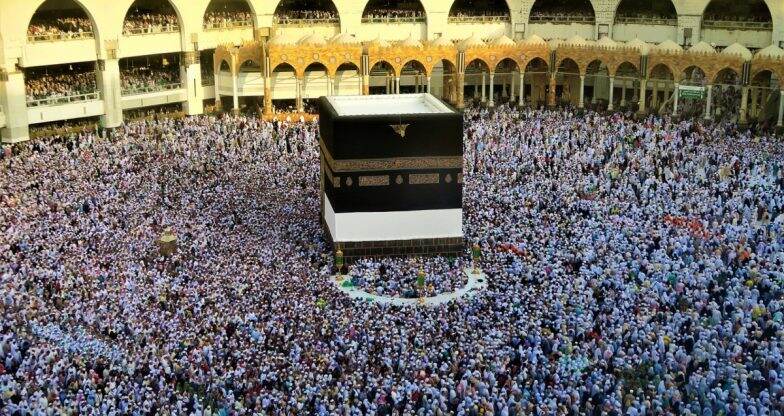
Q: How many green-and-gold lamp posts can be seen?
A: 3